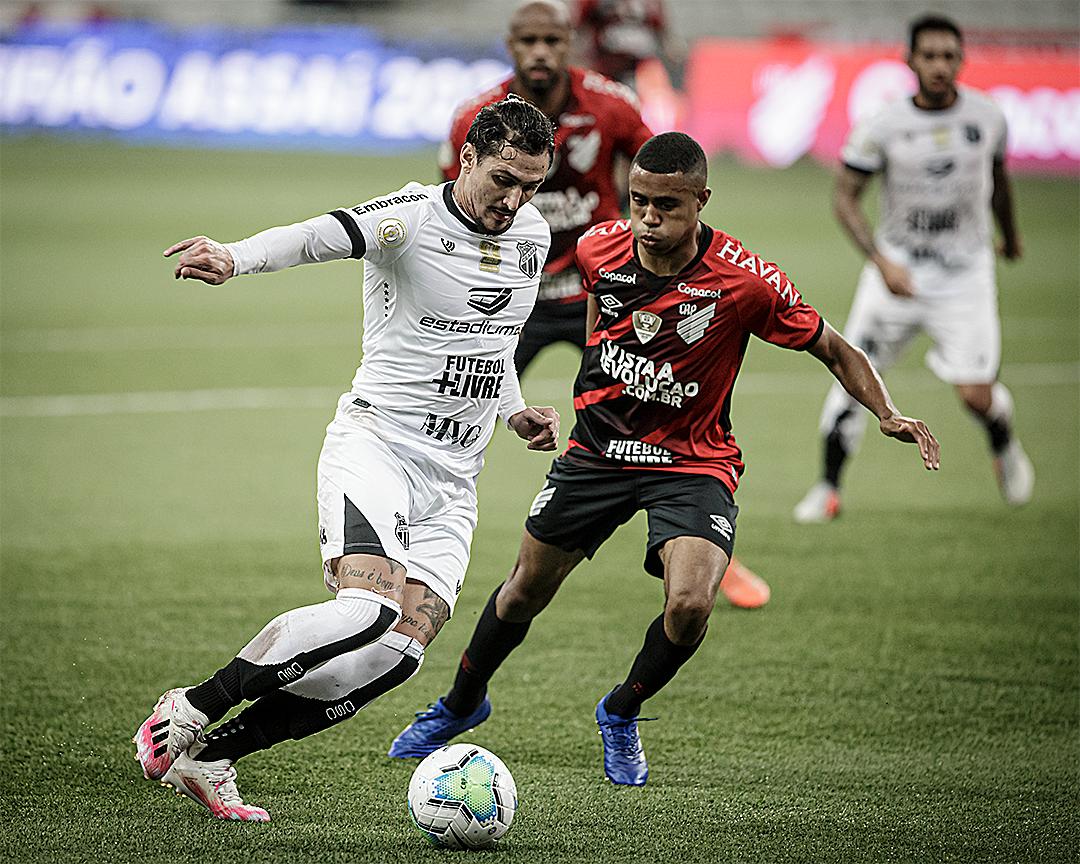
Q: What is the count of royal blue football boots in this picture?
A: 2